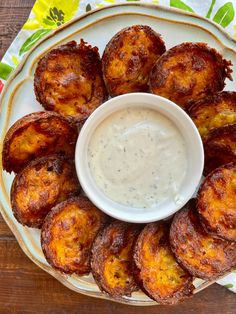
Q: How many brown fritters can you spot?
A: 12